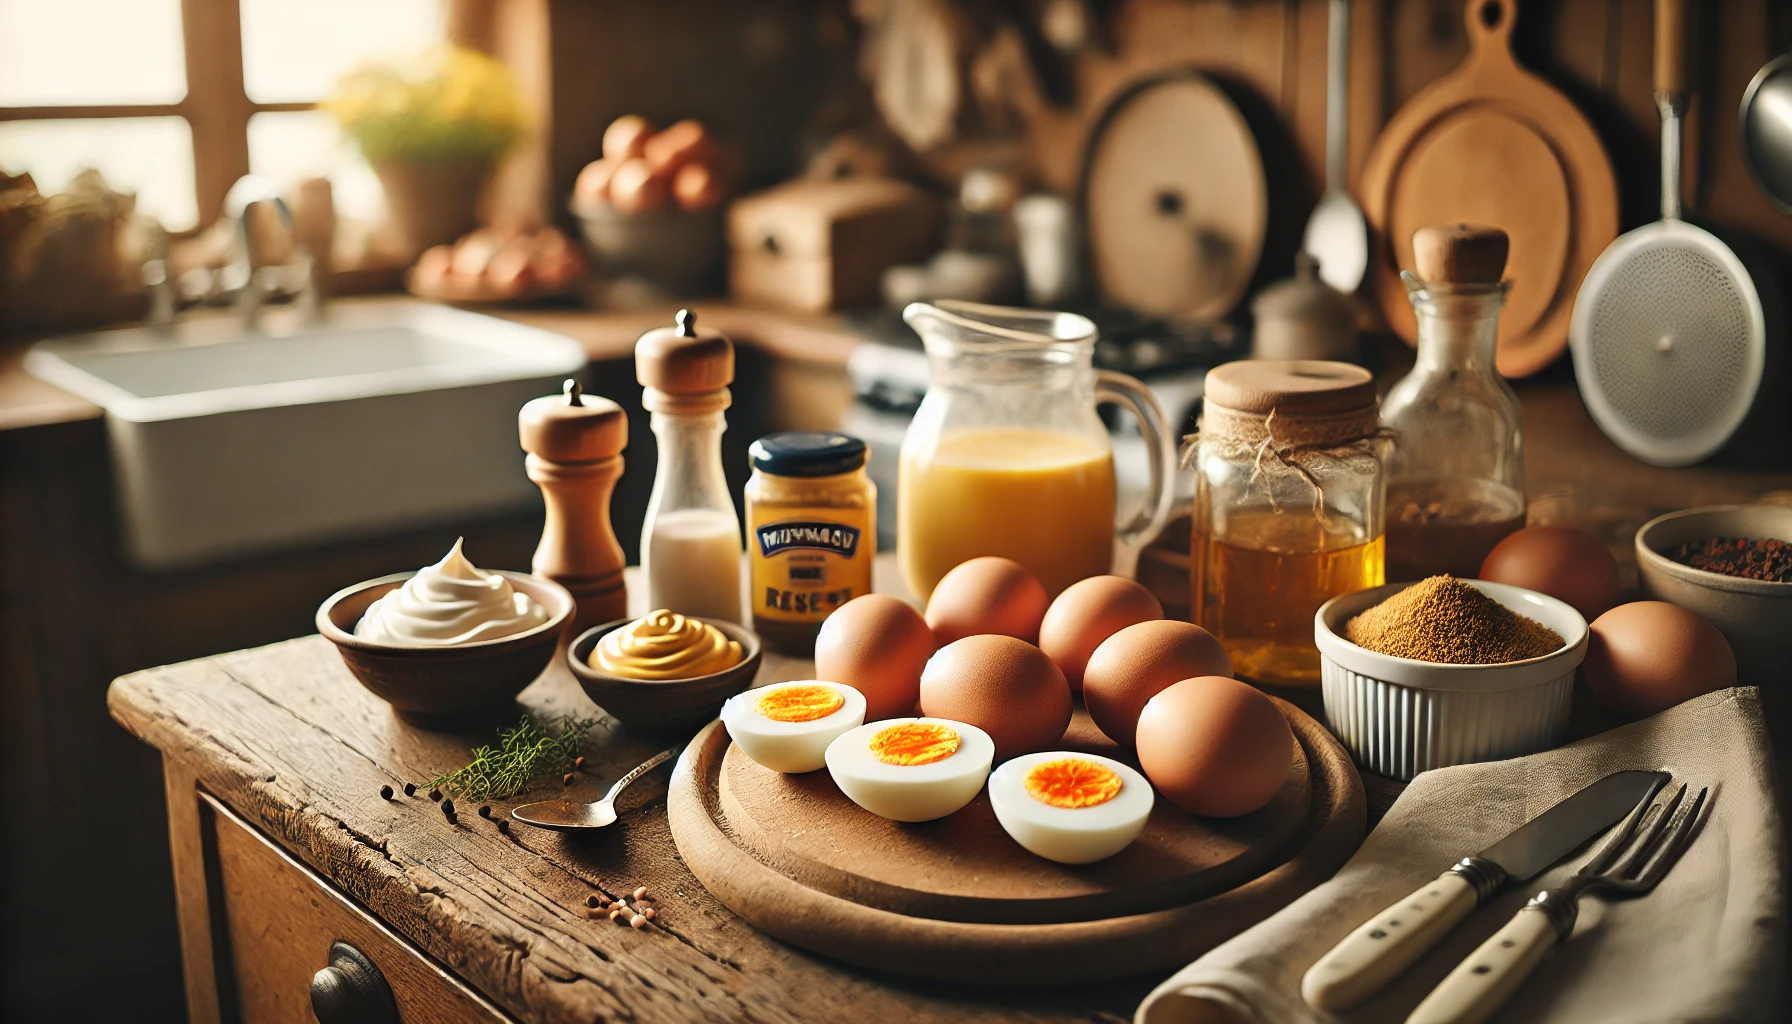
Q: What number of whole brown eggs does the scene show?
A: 8